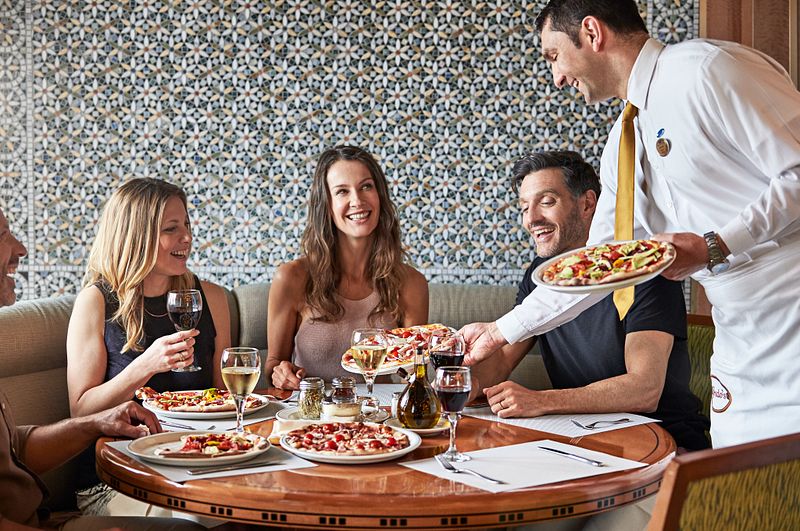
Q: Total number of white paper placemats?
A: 5